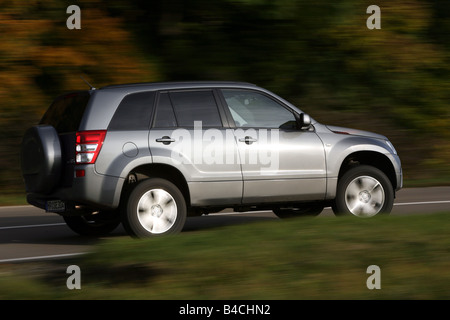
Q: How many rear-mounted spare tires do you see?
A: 1